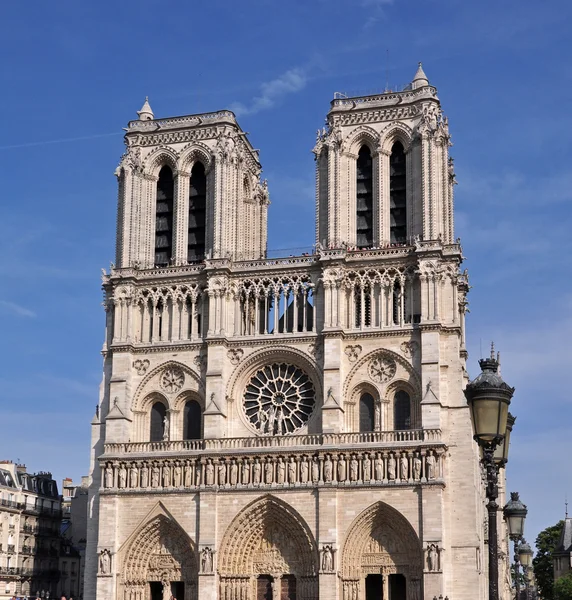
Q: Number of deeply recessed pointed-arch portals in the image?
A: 3